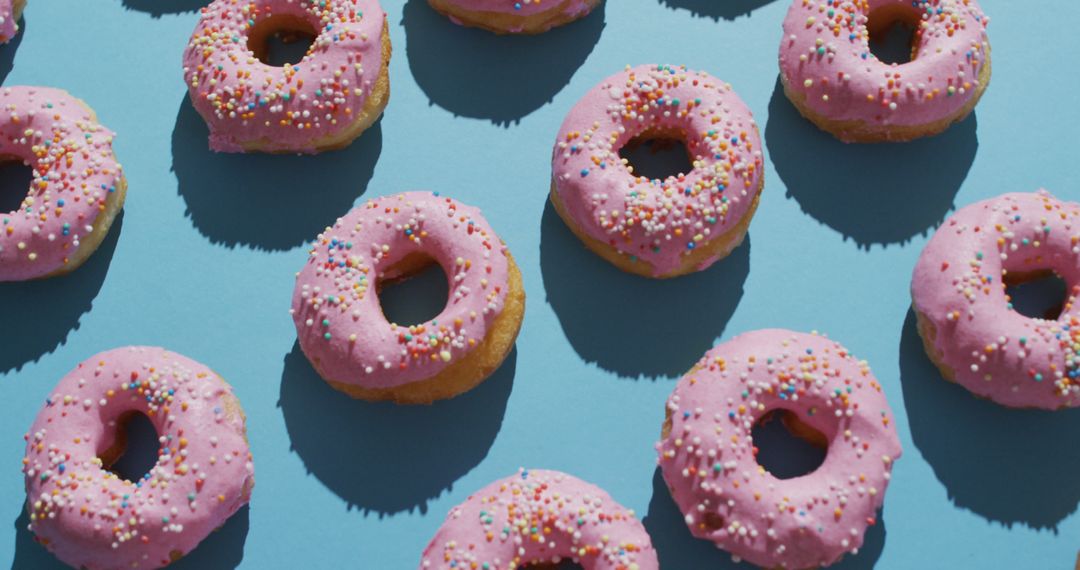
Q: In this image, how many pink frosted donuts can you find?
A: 11